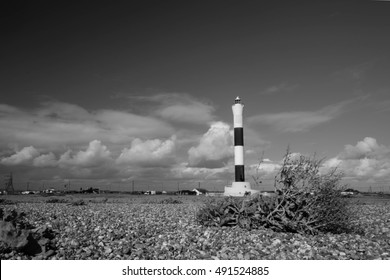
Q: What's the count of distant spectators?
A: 0